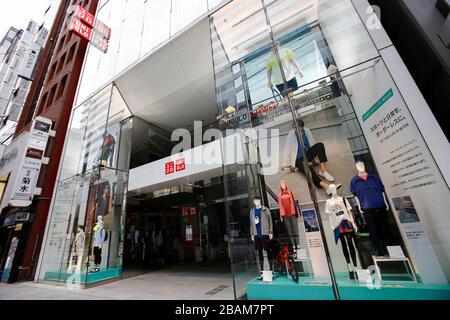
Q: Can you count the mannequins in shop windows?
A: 6